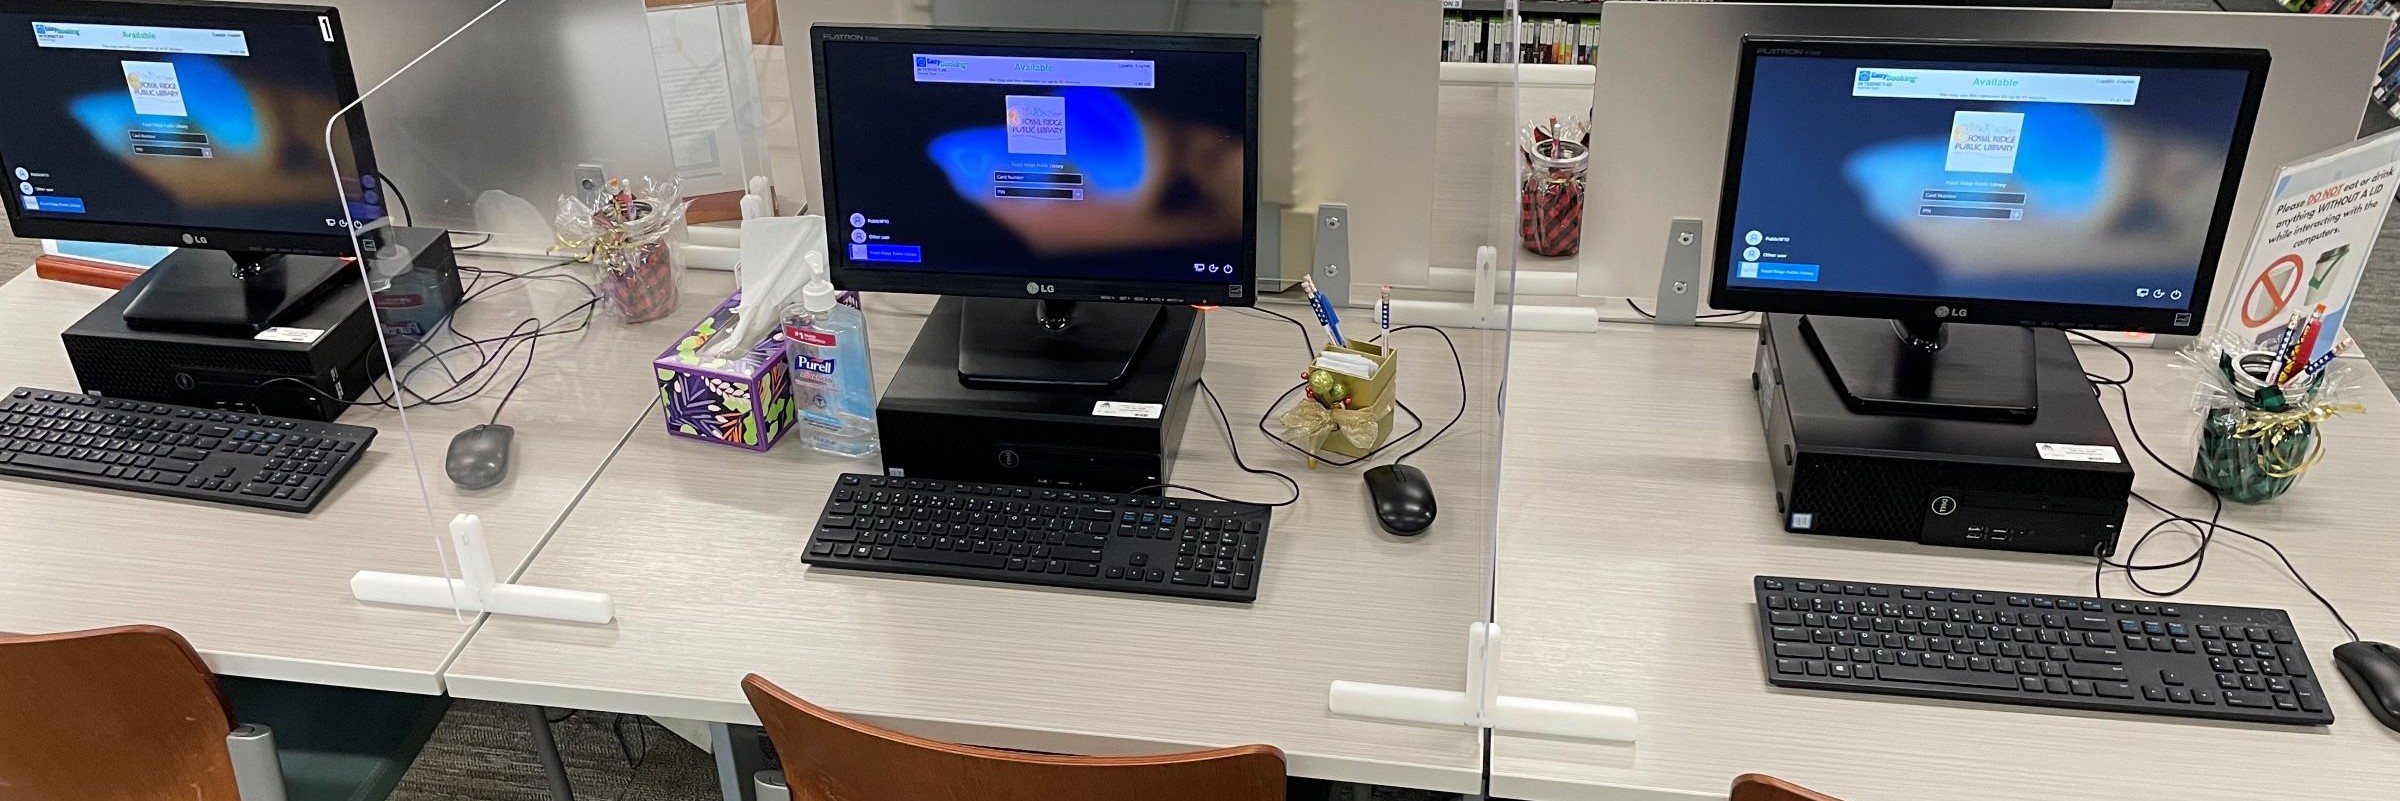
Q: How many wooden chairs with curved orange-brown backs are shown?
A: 3